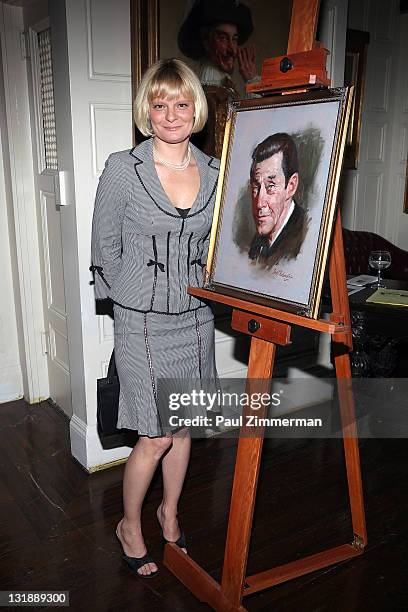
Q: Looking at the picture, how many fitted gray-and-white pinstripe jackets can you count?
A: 1